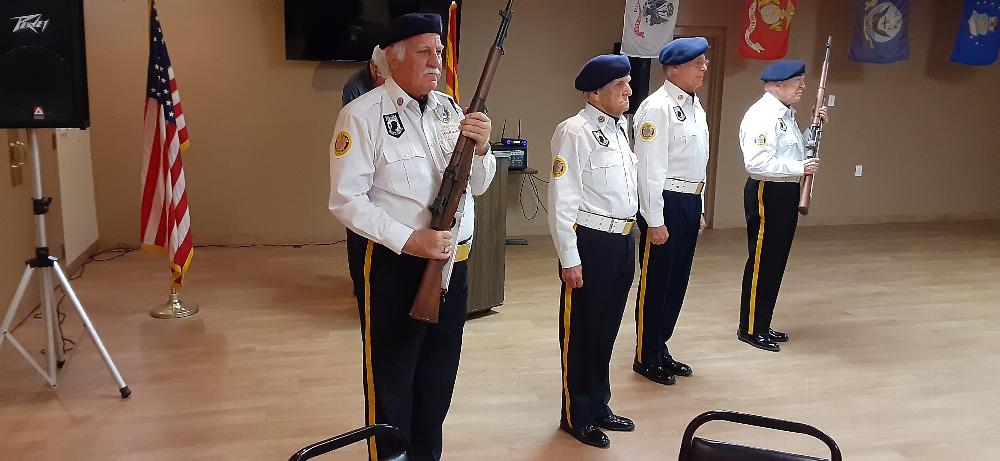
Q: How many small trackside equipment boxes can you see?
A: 0